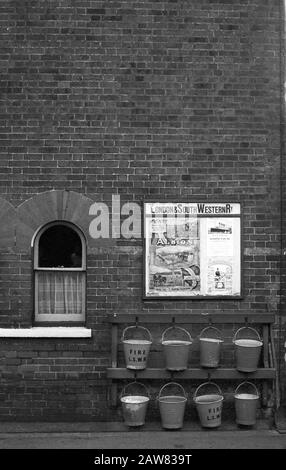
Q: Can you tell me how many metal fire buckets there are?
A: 8